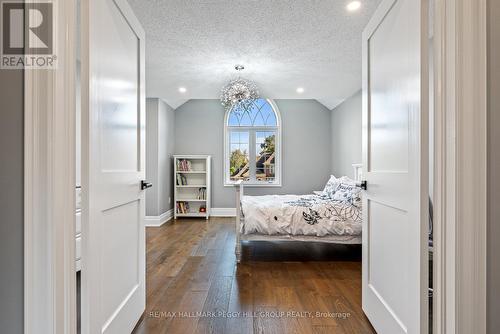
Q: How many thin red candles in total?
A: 0